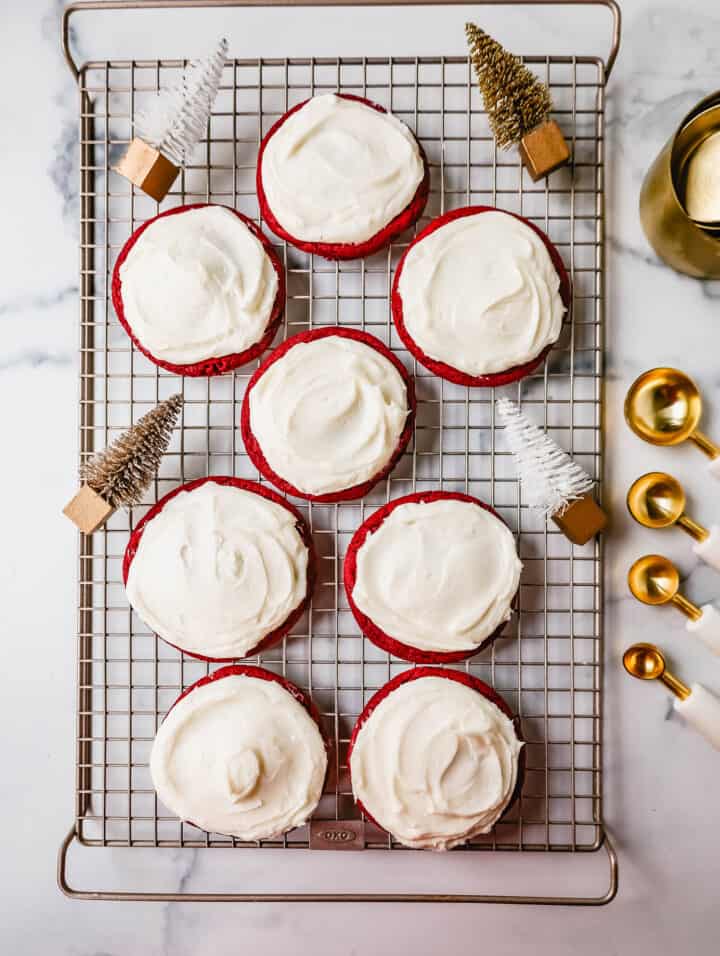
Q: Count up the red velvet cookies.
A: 8